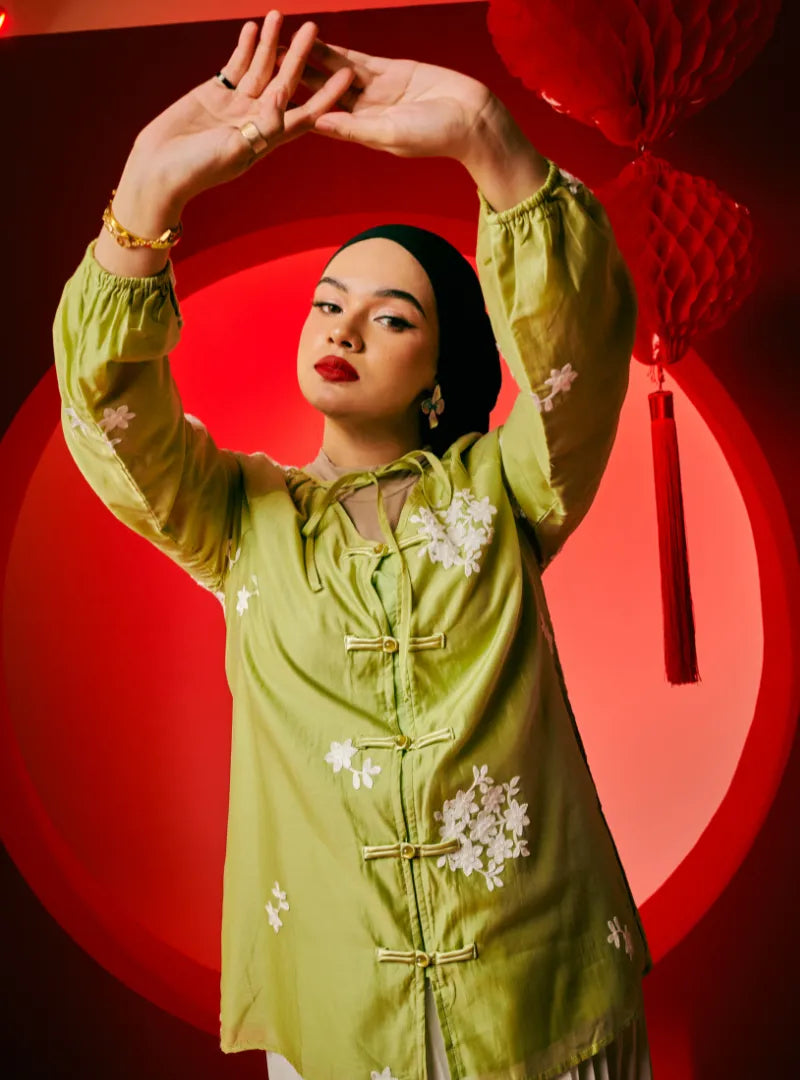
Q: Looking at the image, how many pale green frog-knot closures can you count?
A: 5